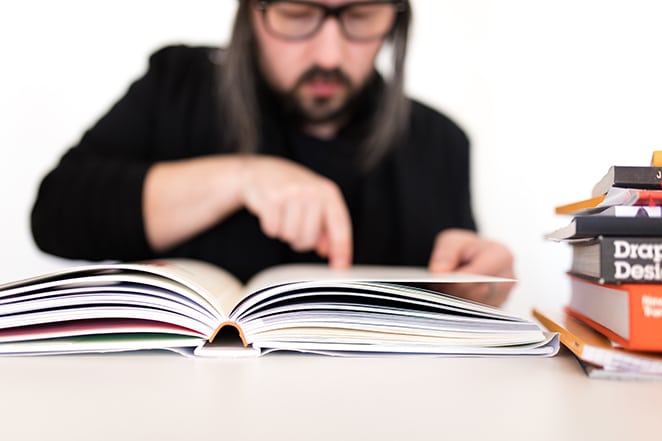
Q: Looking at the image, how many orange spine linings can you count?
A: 1